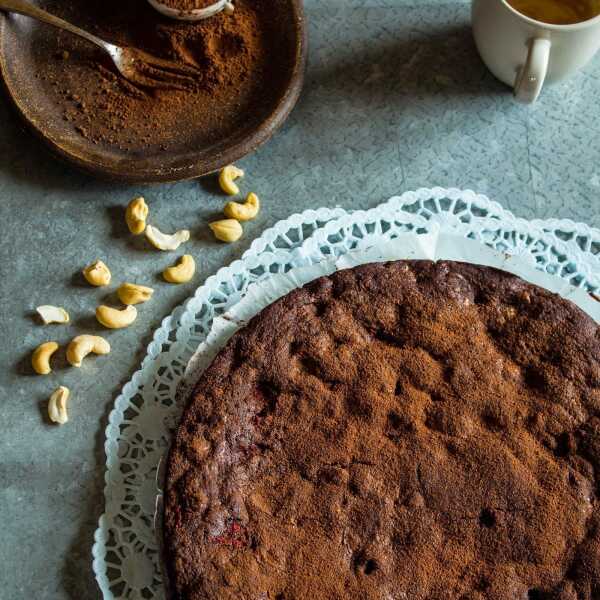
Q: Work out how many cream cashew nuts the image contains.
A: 13